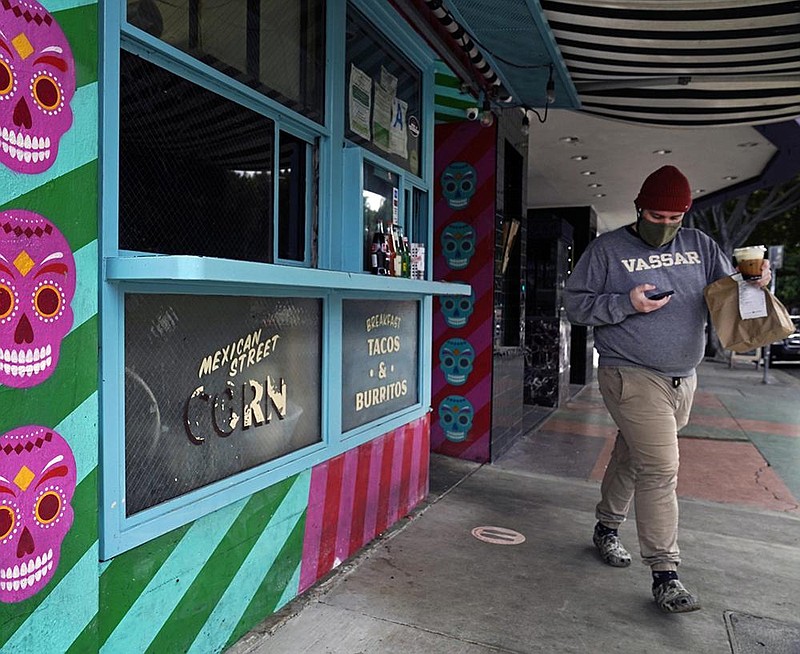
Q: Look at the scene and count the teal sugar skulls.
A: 5